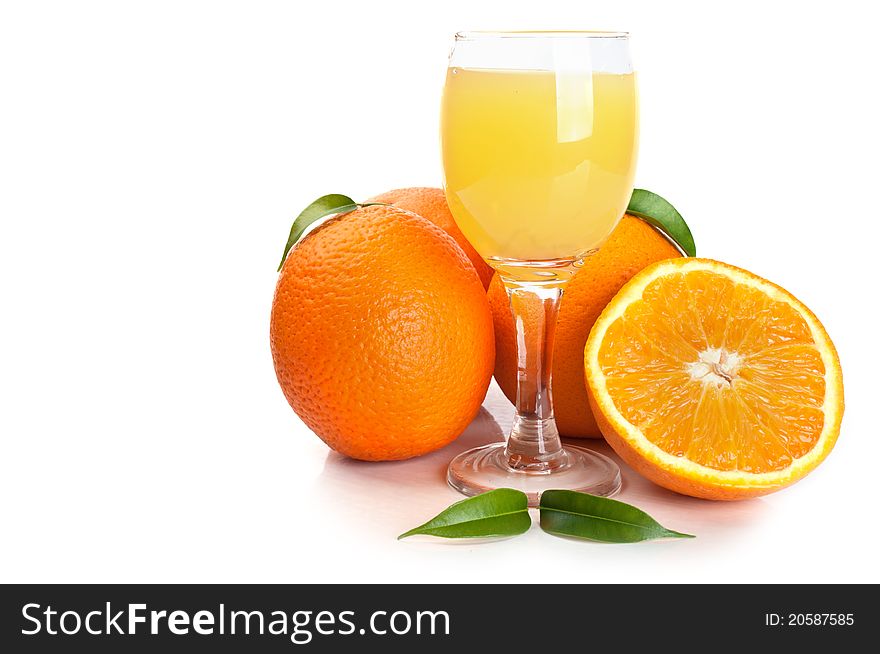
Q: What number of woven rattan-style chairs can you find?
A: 0